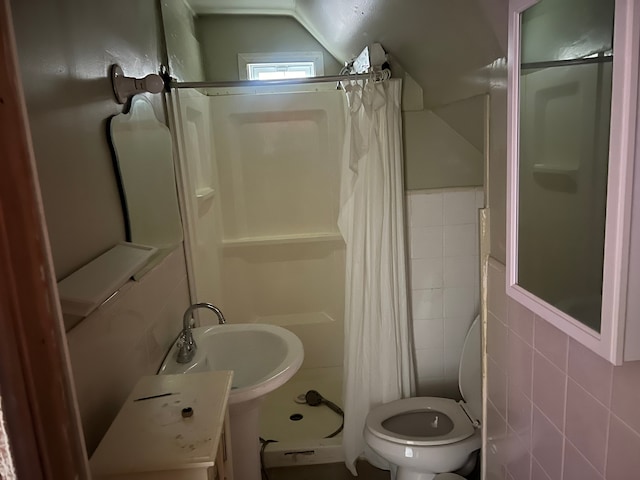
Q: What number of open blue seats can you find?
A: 0